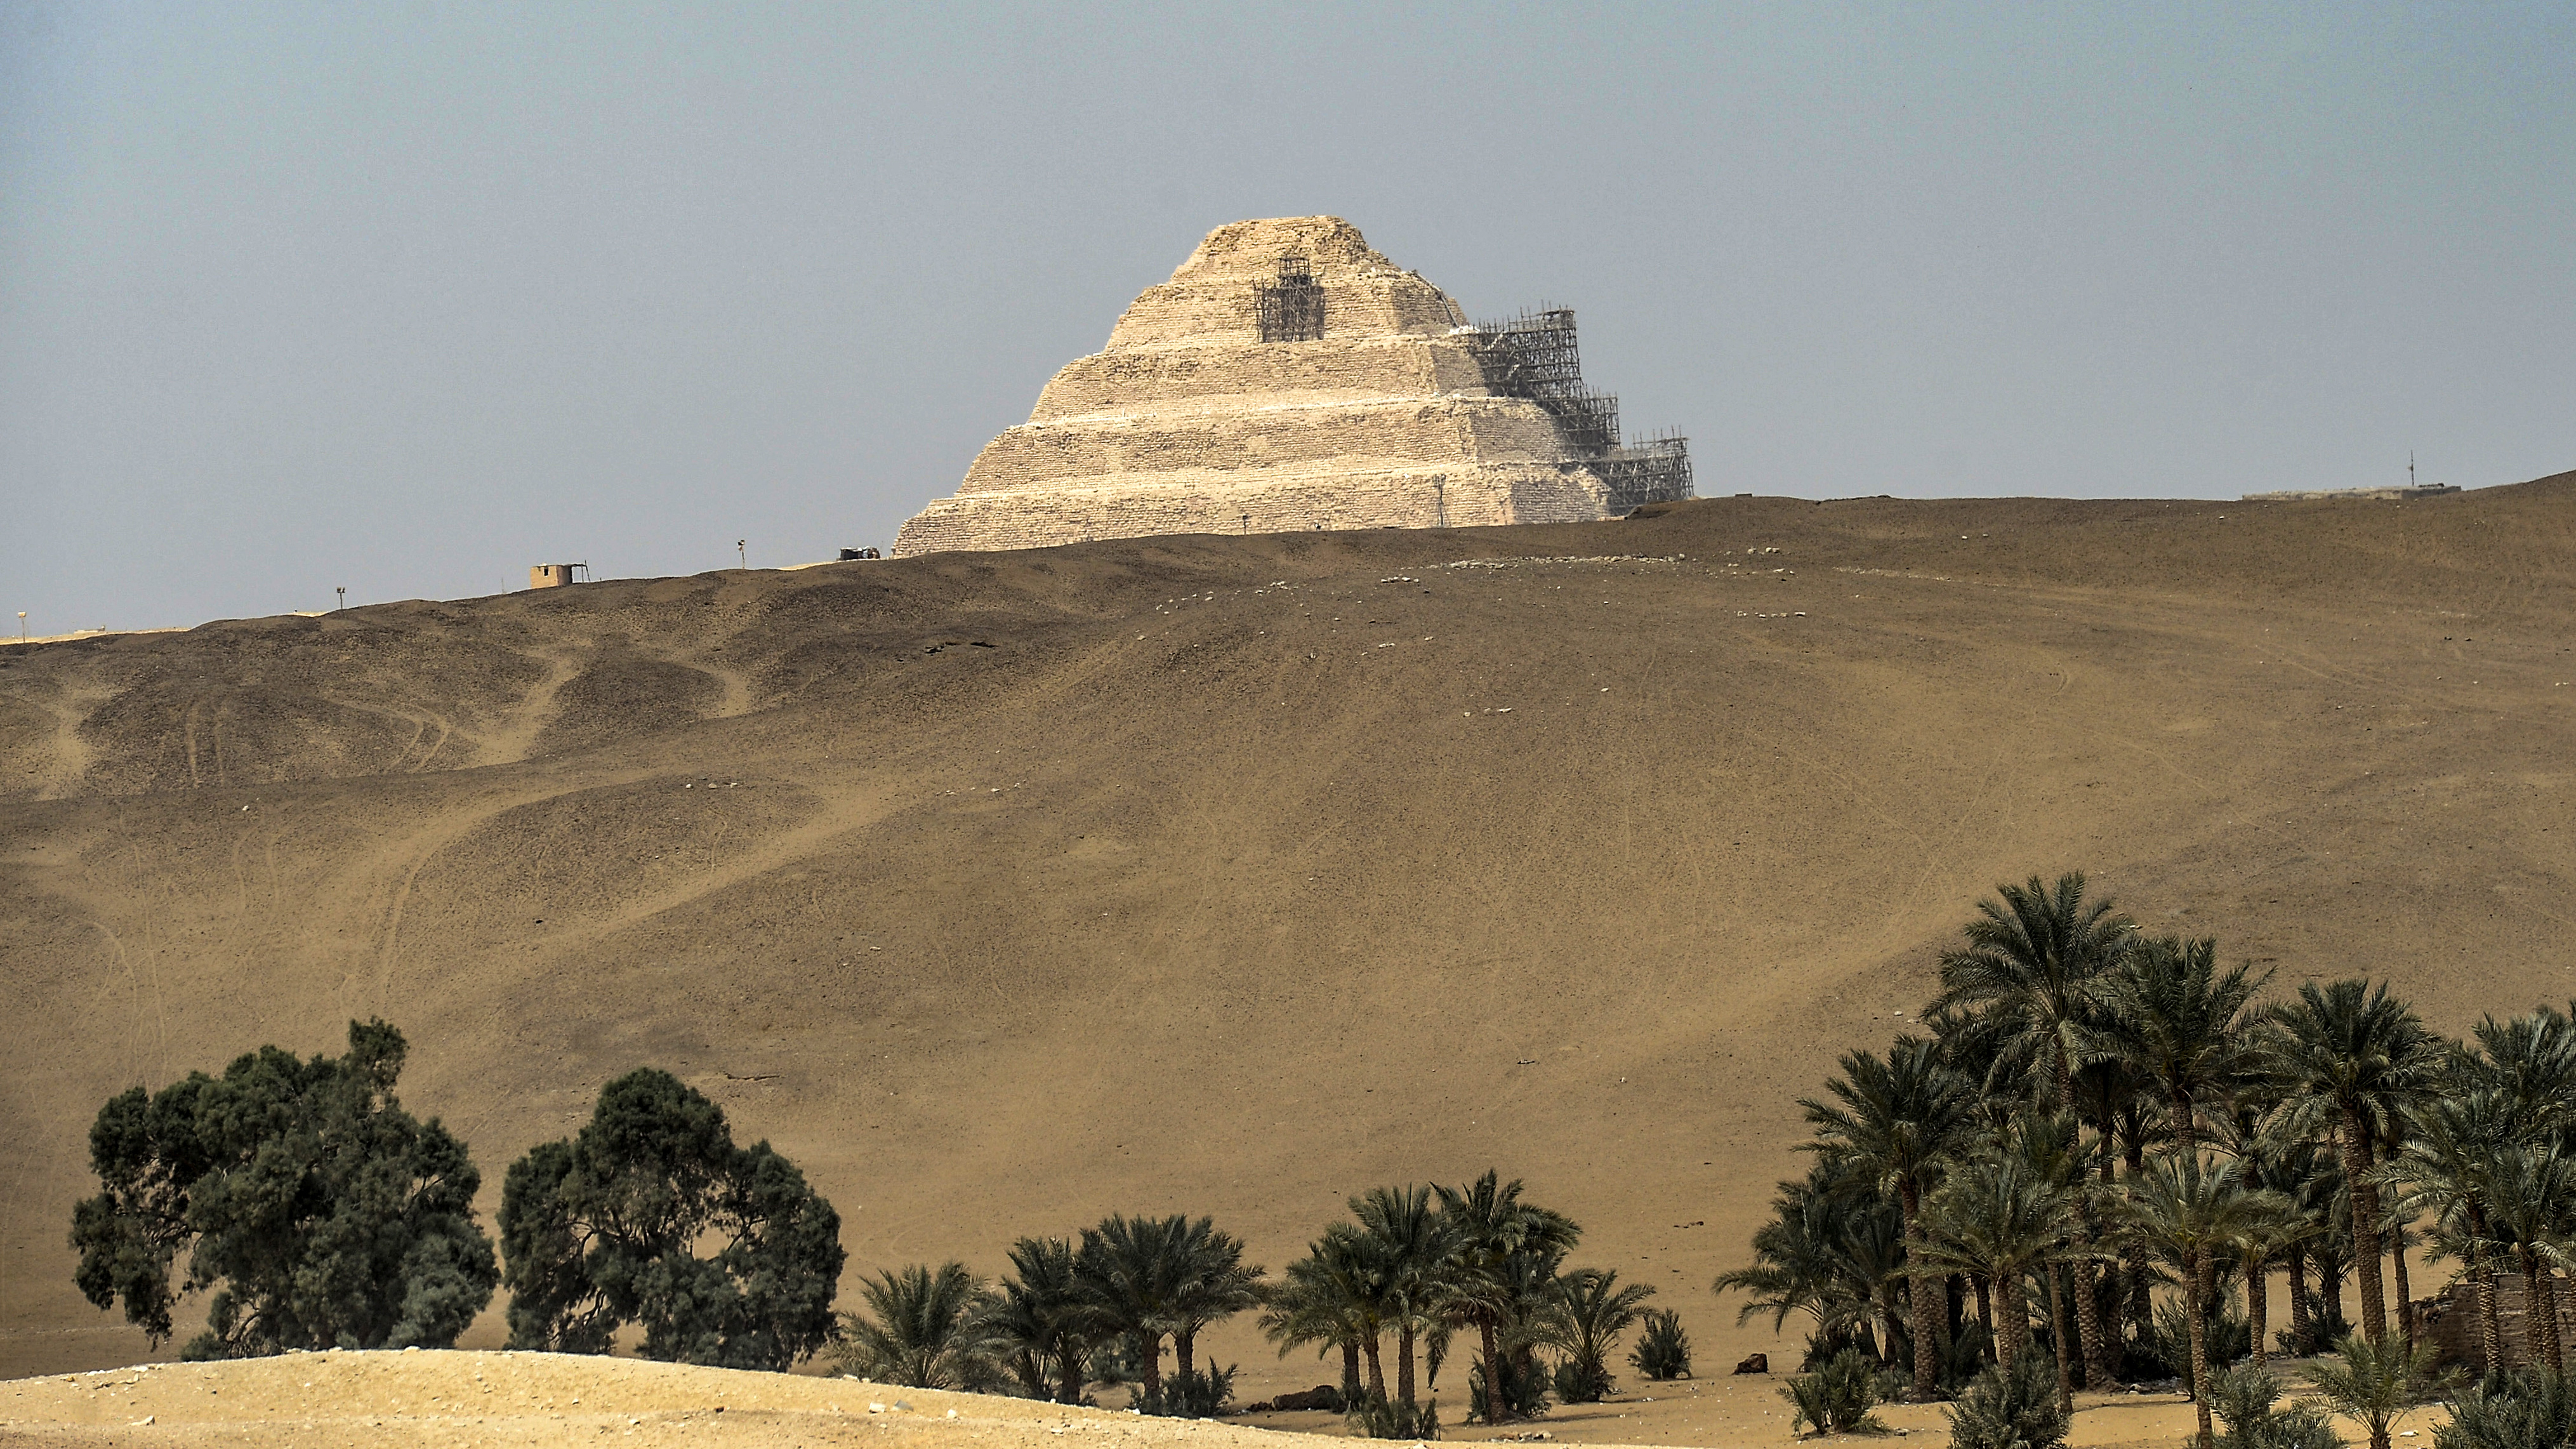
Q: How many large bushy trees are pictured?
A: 2